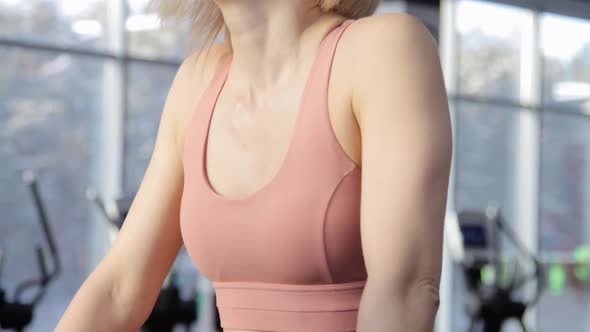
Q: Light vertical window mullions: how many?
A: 3